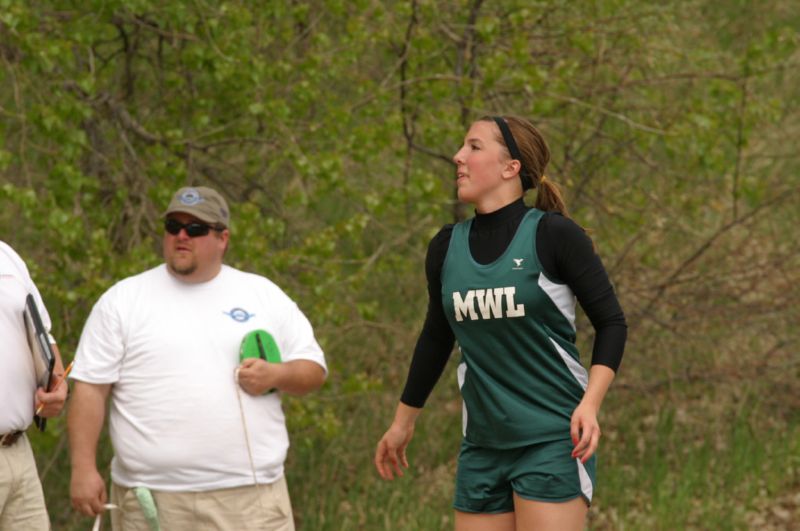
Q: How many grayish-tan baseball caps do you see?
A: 1